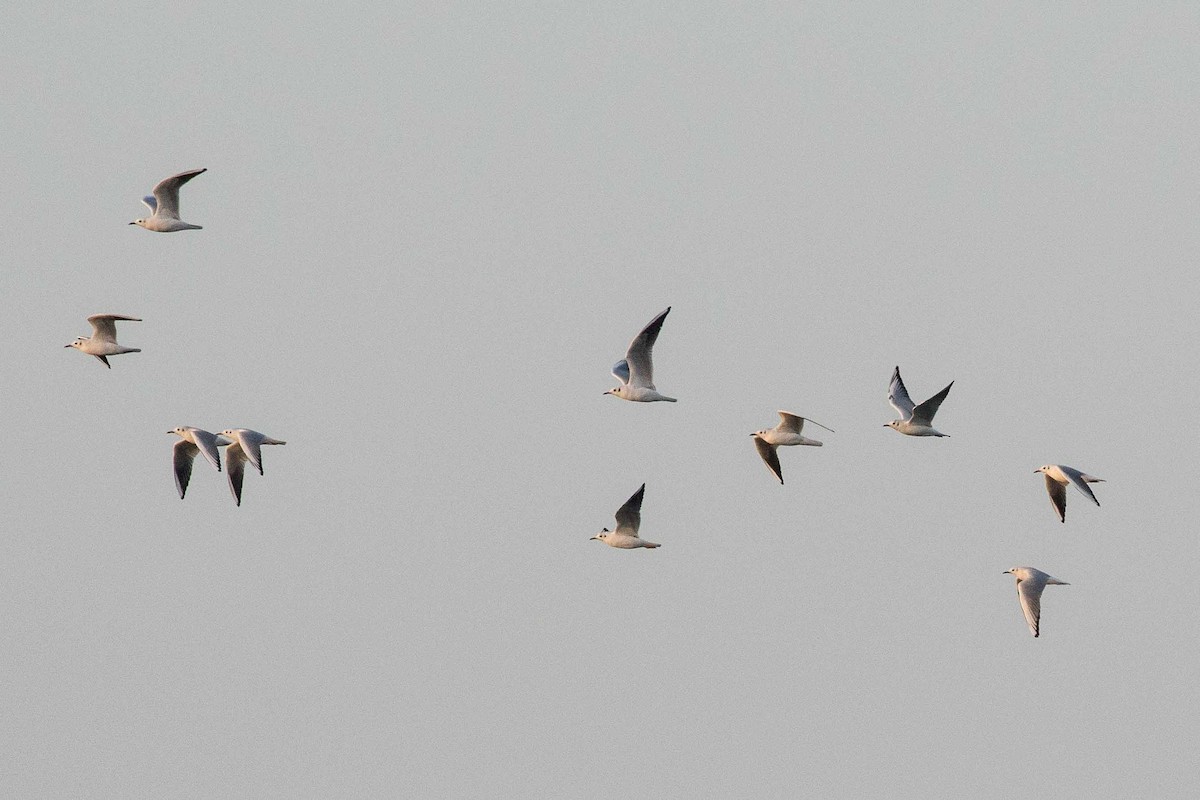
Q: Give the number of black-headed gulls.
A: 10